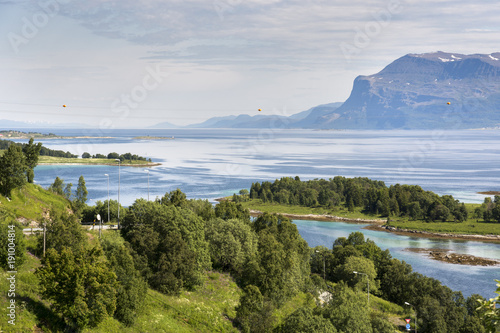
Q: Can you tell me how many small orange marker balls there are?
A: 3